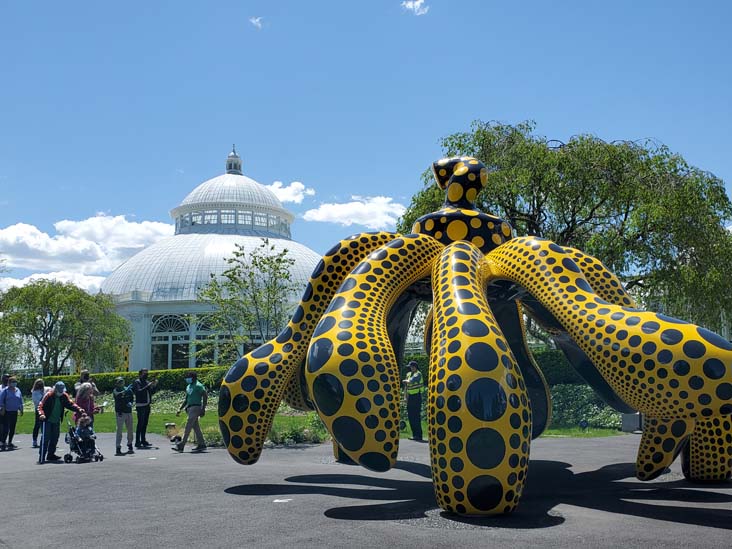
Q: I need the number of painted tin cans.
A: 0